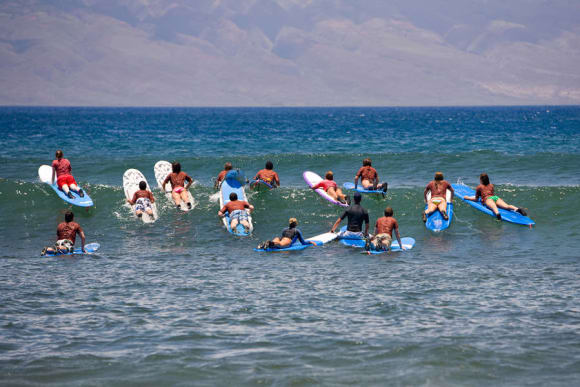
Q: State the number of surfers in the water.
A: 14